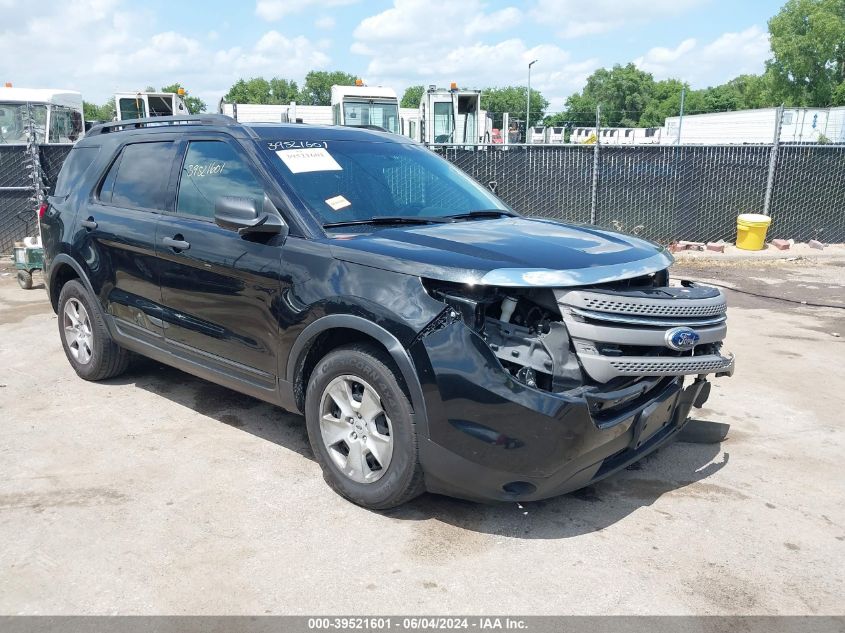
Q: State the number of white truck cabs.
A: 4